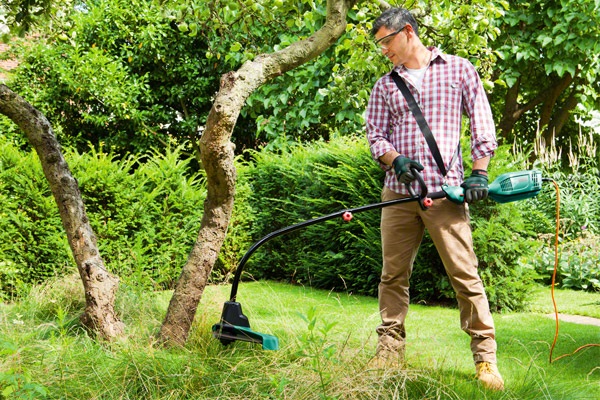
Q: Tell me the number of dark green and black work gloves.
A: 2